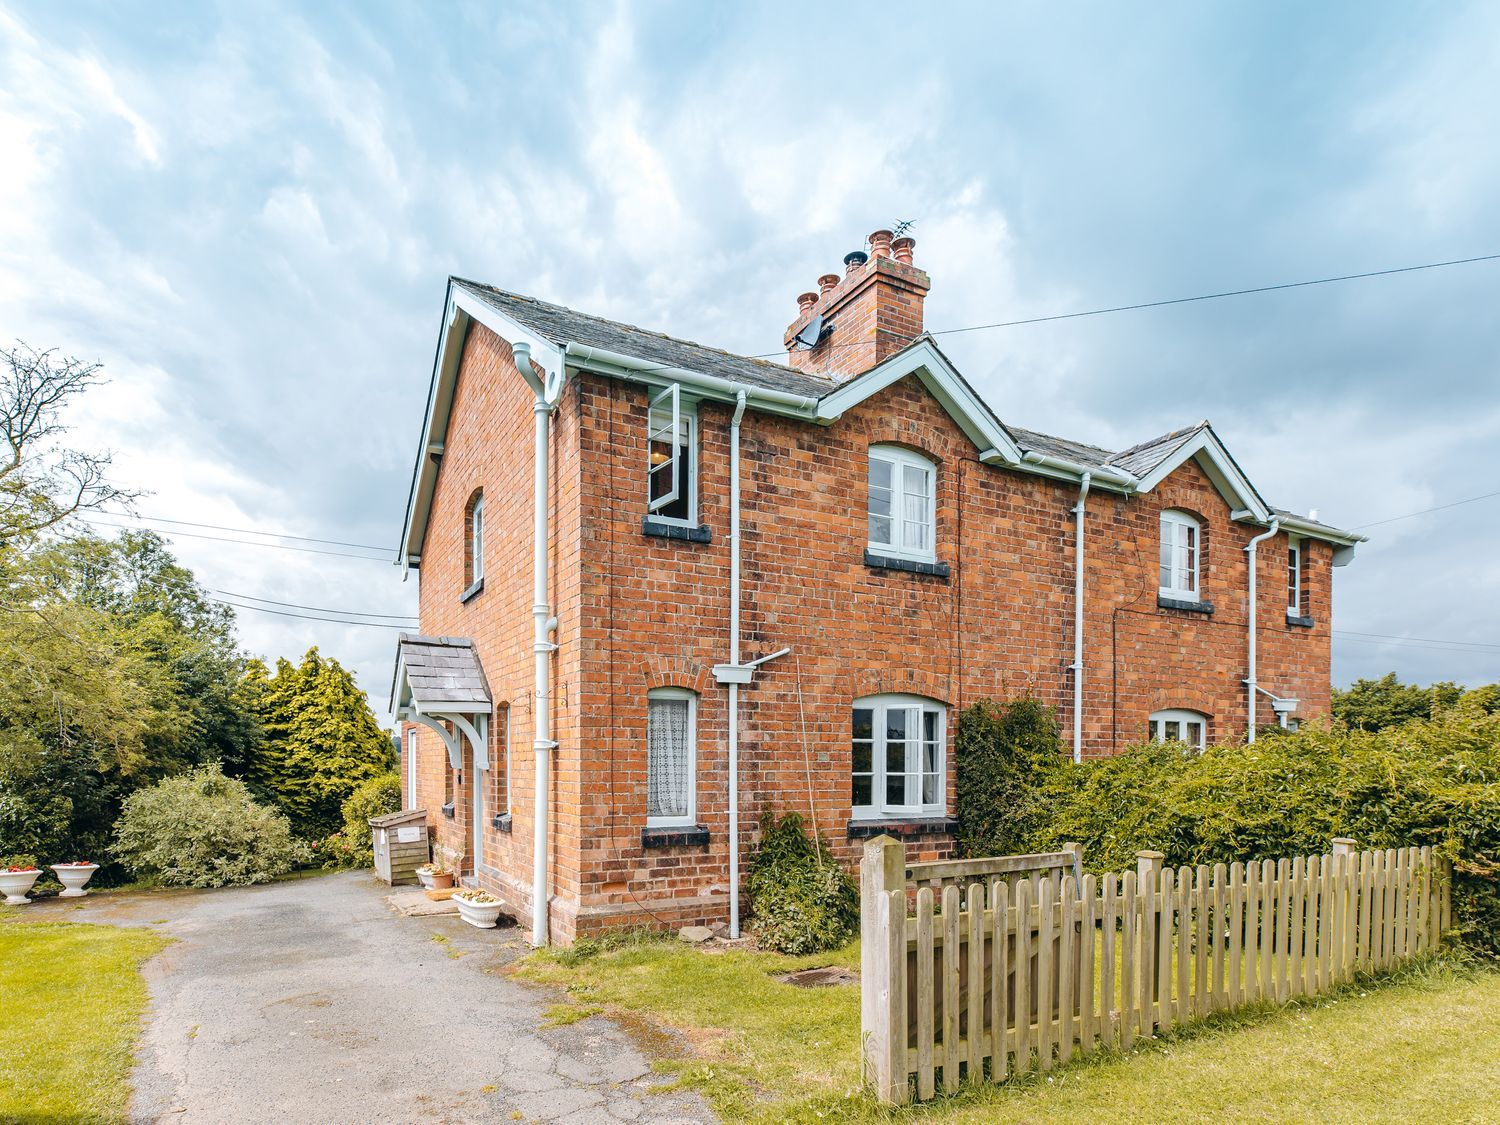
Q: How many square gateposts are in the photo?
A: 3